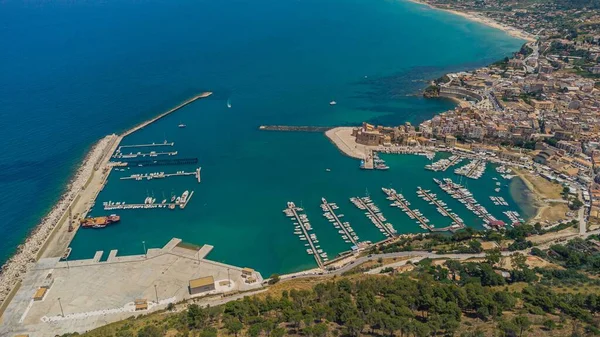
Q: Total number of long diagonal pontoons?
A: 6